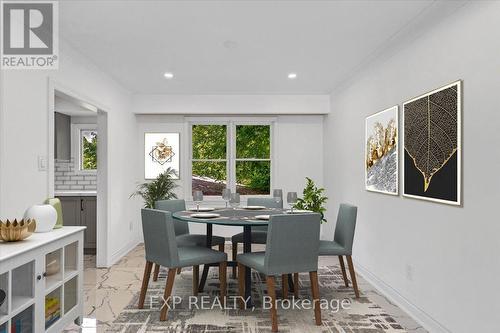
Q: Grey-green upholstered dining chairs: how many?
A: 5